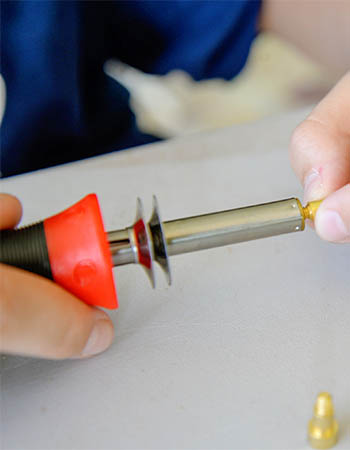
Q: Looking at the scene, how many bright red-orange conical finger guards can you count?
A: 1